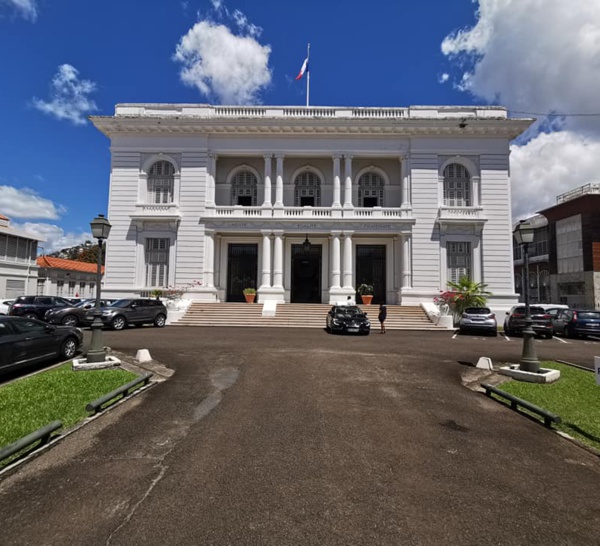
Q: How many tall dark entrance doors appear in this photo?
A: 3